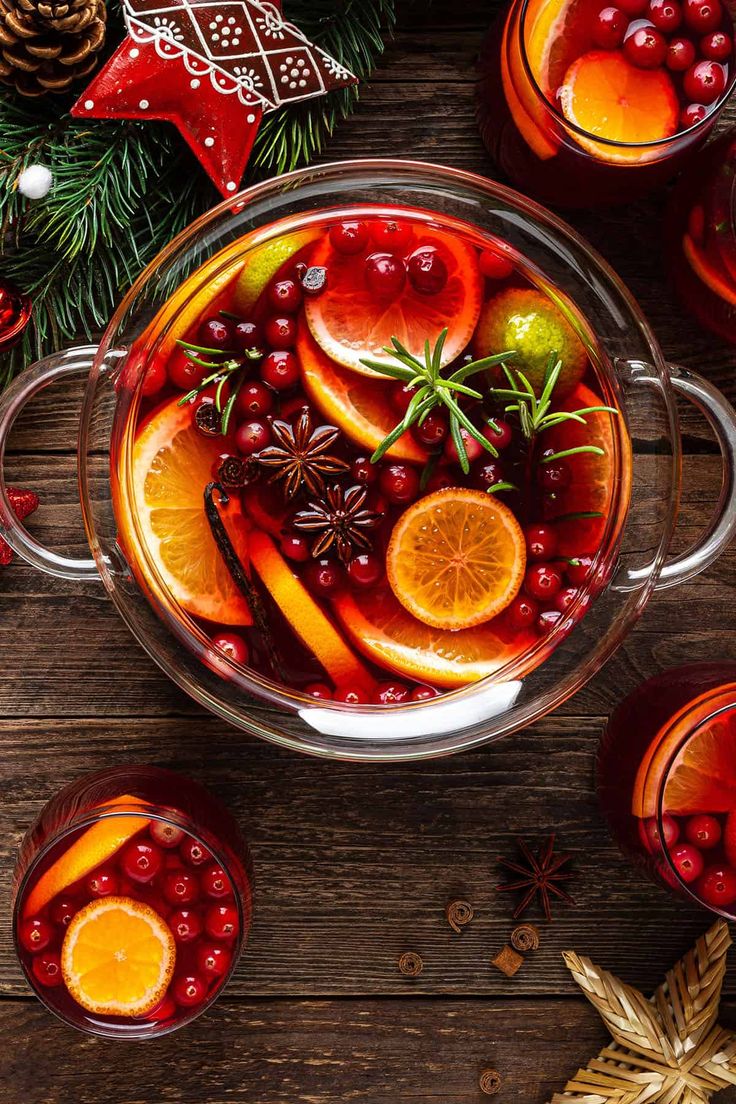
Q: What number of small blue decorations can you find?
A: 0